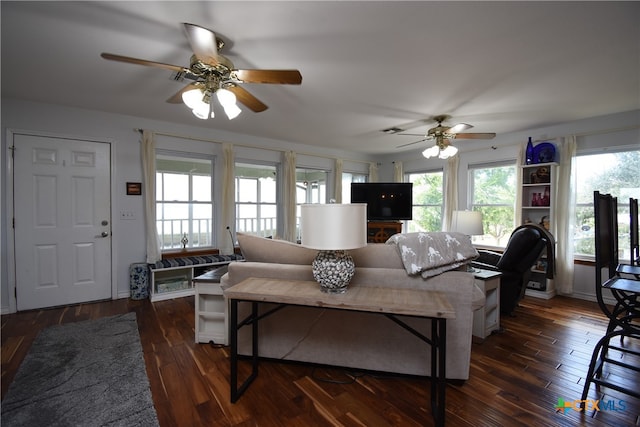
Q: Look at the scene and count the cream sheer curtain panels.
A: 9